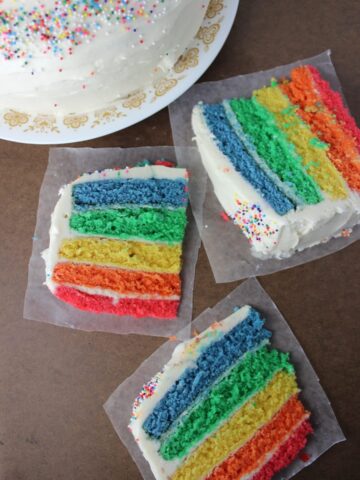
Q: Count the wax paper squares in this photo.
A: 3